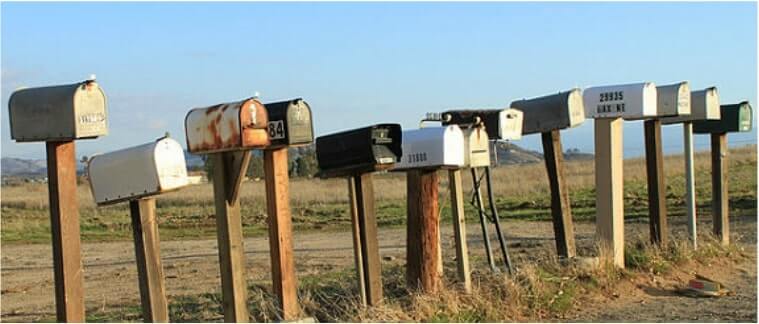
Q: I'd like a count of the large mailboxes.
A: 13